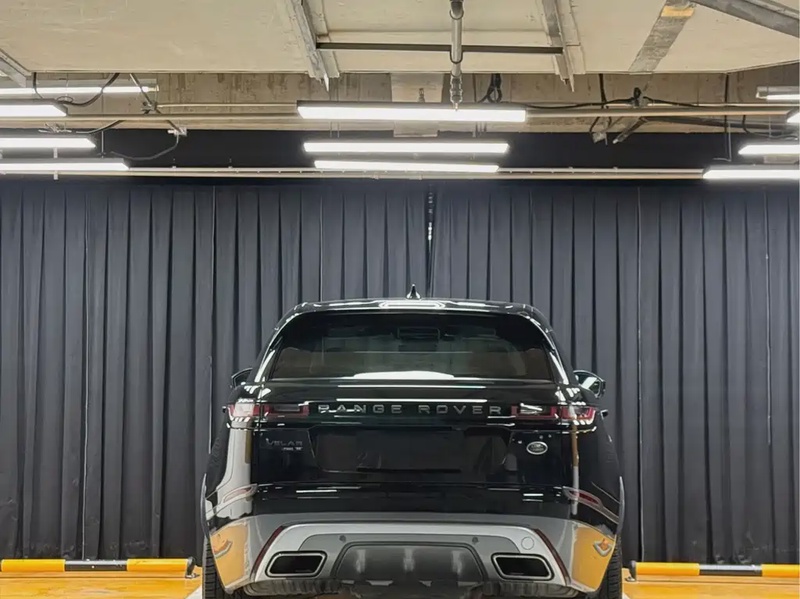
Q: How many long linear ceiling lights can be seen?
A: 11